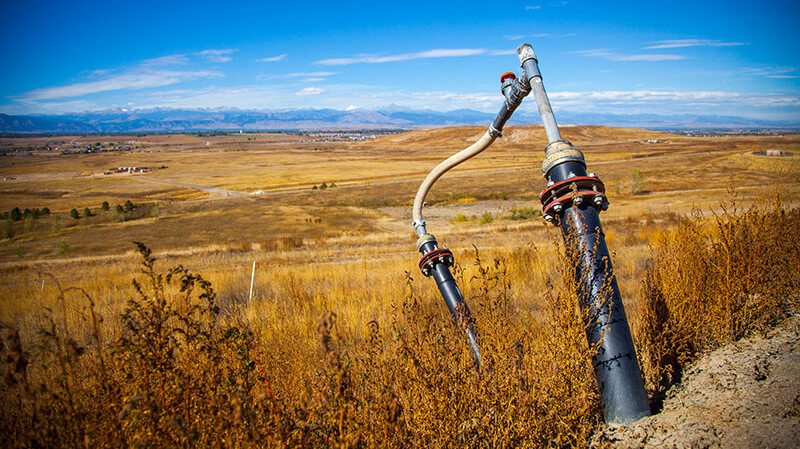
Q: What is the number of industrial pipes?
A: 2